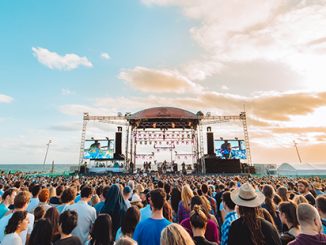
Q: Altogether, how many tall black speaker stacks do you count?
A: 2